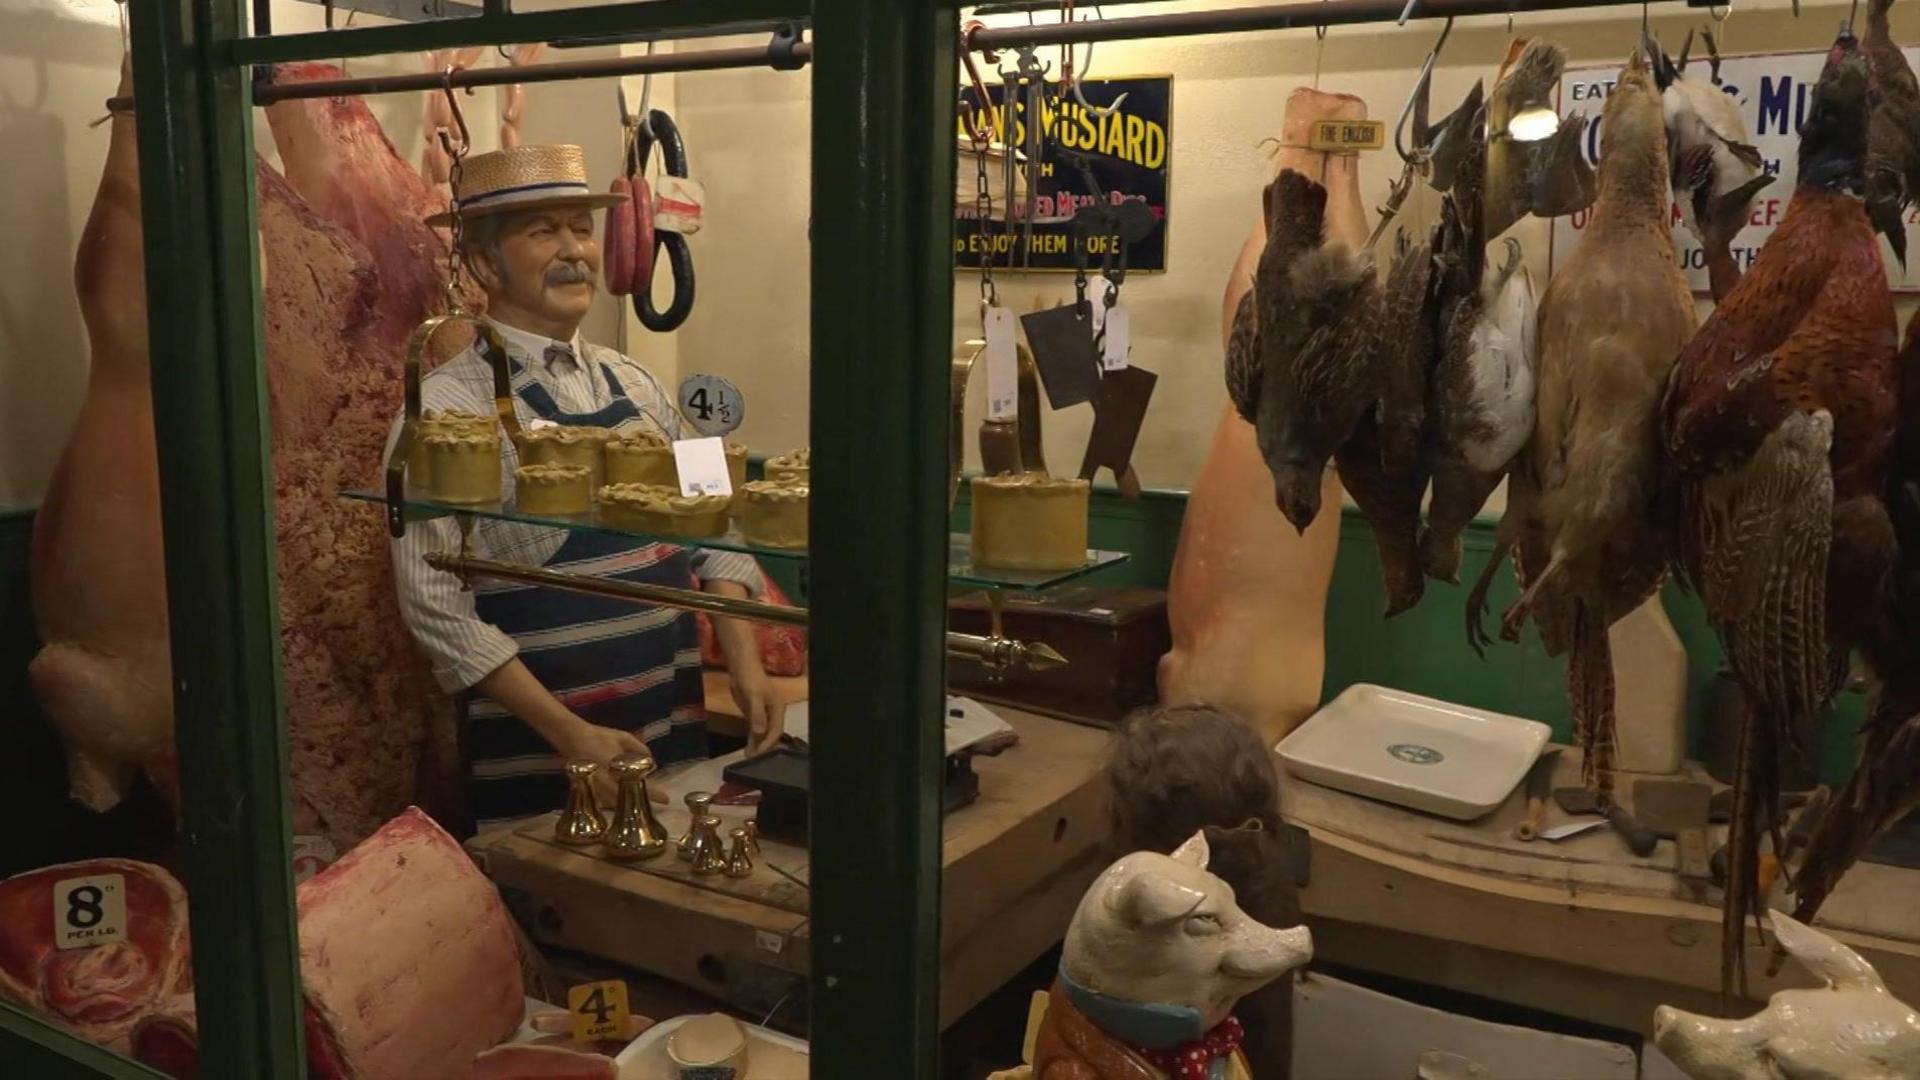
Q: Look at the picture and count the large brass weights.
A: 2